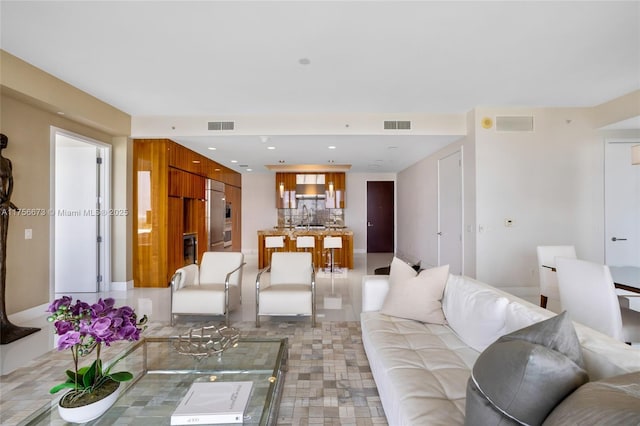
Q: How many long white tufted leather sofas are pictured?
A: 1